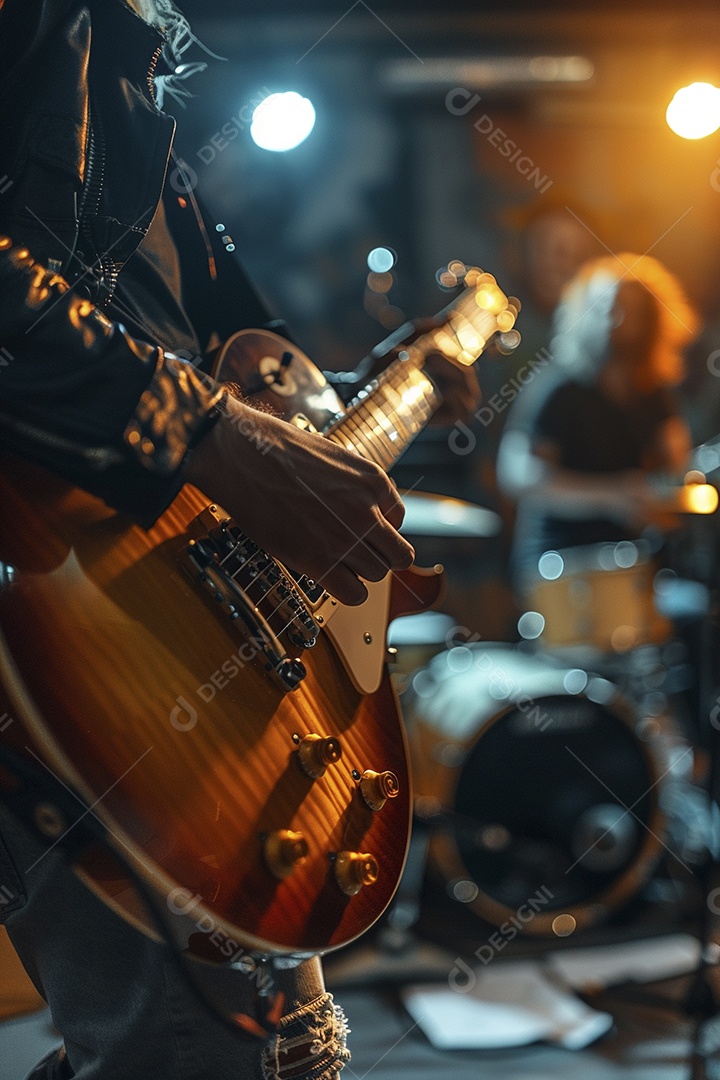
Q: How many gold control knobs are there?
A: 4